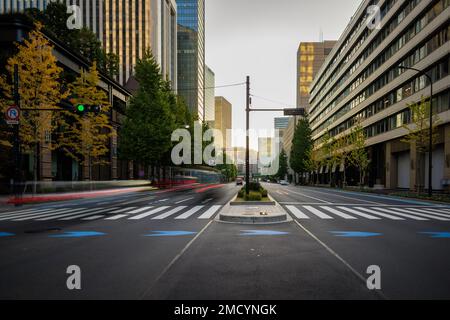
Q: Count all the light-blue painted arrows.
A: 6